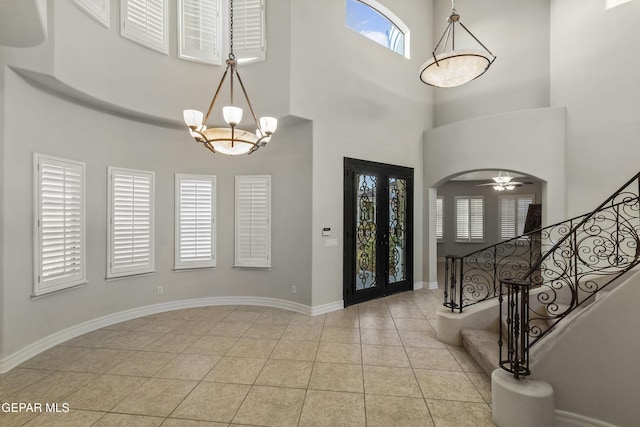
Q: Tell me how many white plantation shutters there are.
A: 11